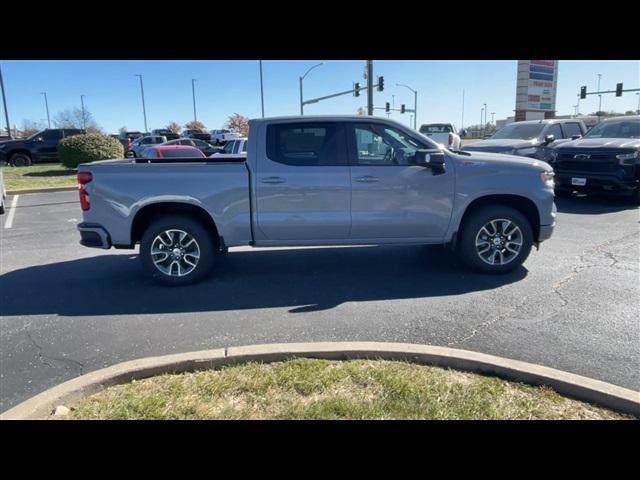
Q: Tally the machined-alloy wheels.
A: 2